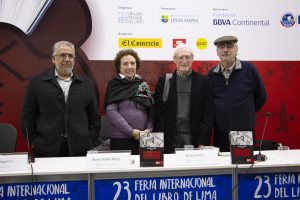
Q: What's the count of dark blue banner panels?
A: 3